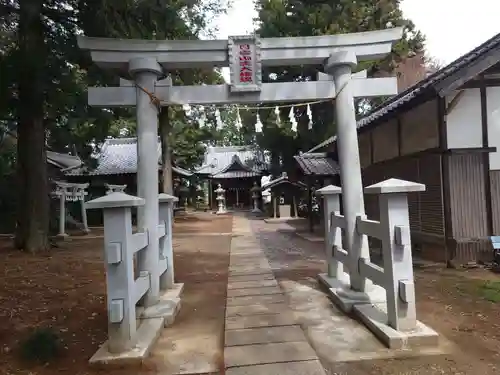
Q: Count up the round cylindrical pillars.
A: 2